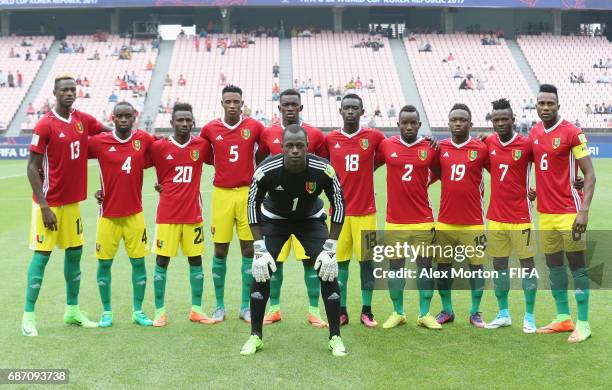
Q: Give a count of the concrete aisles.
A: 5